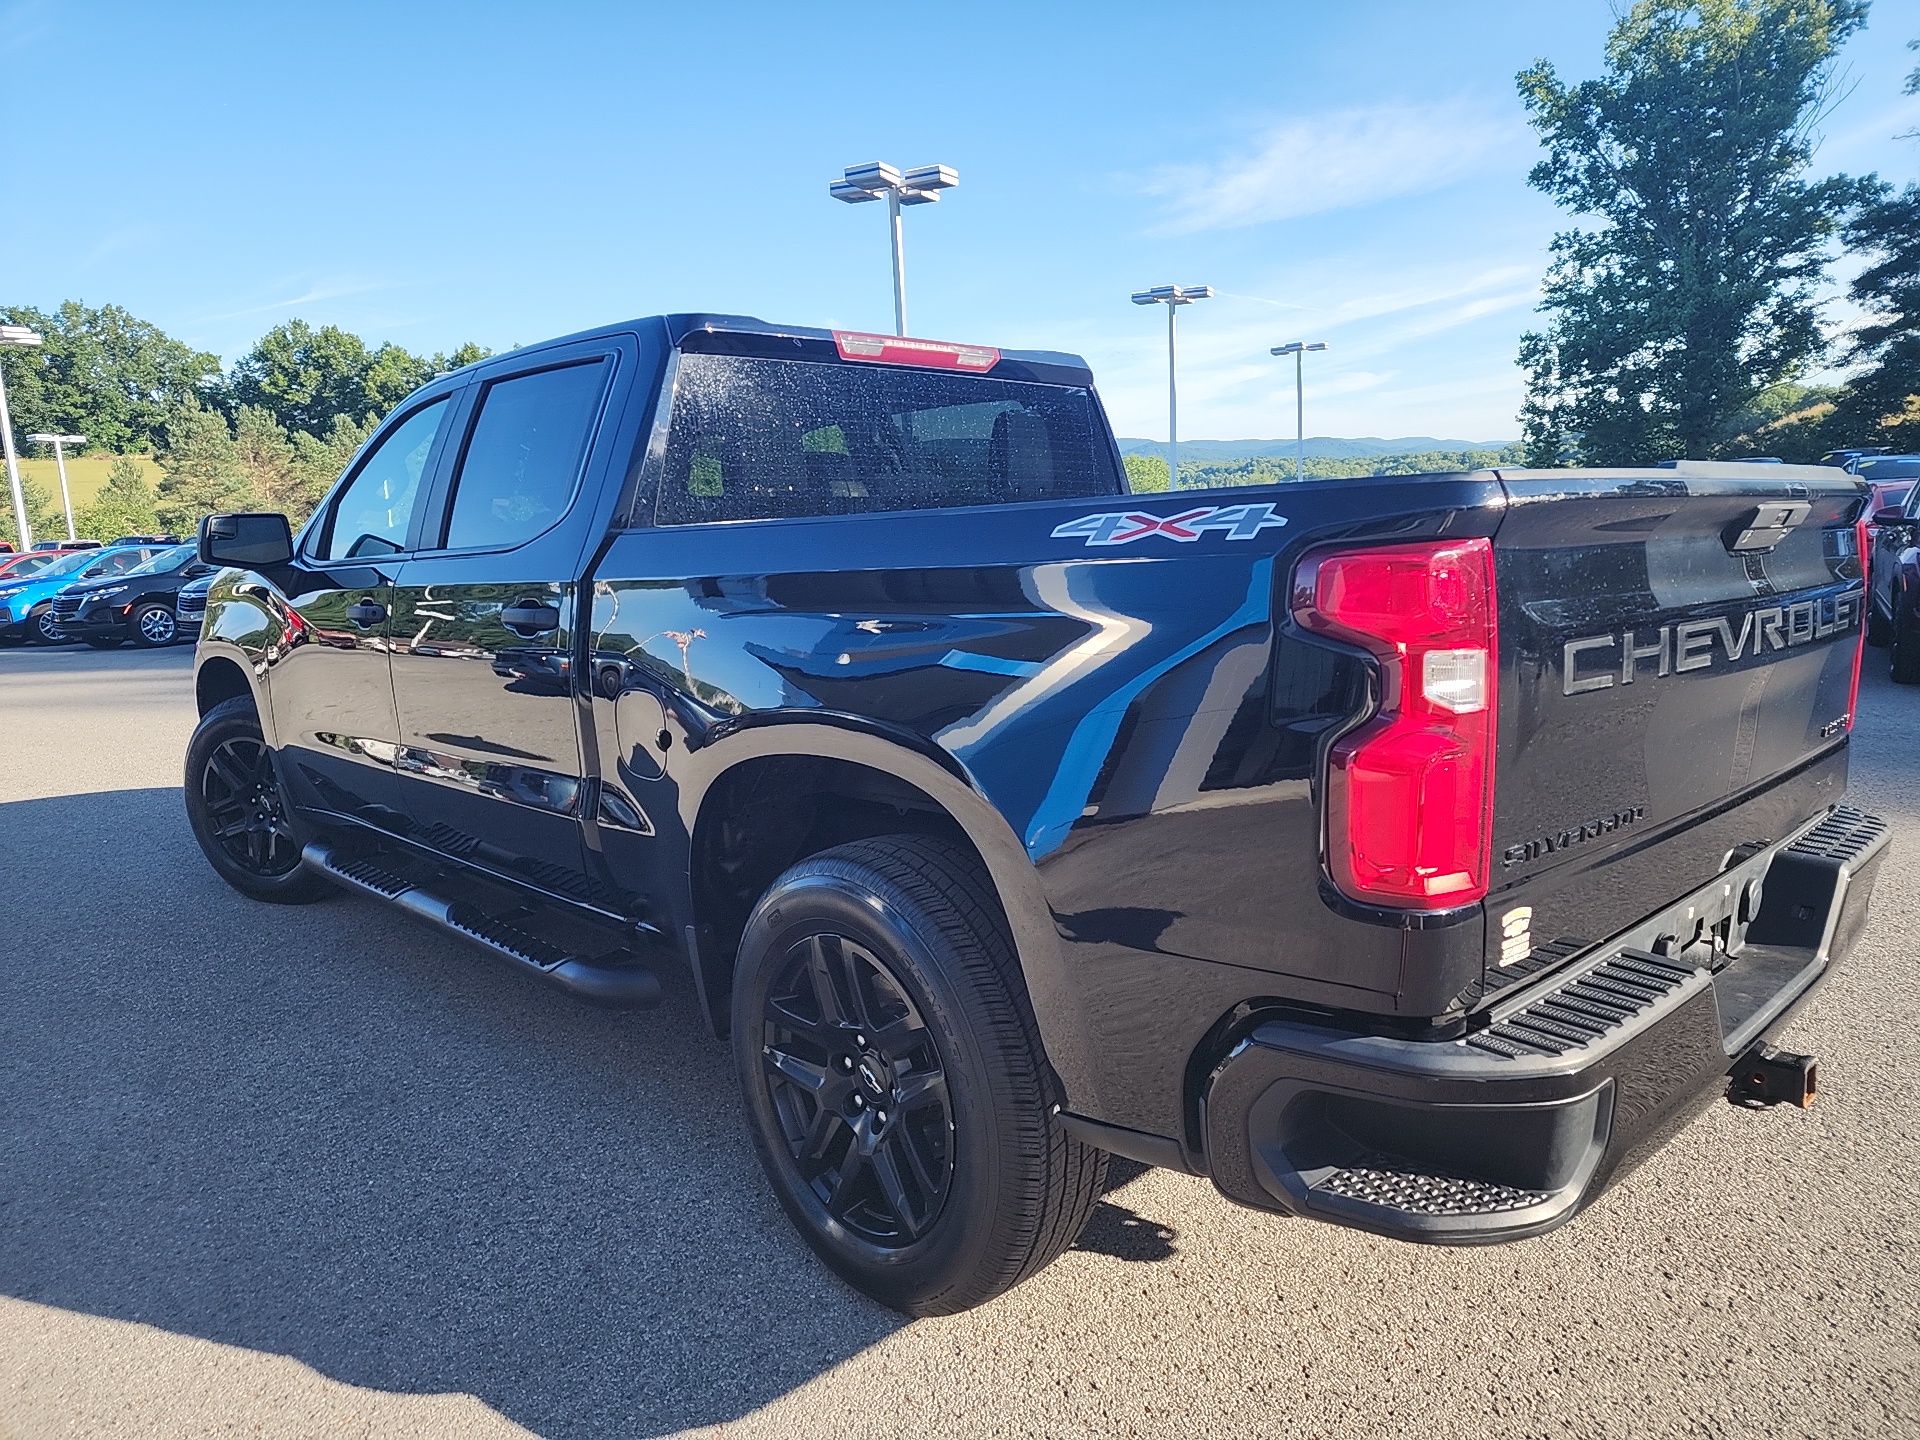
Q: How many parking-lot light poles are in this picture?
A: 5